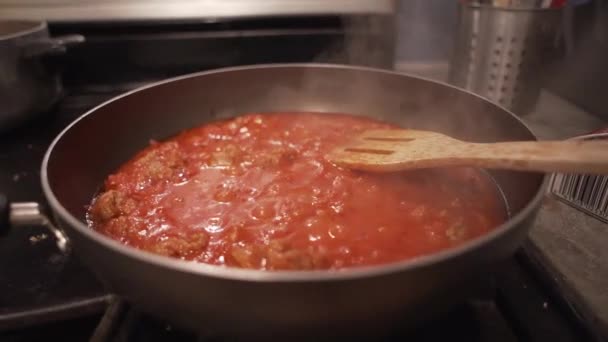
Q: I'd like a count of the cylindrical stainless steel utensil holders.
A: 1